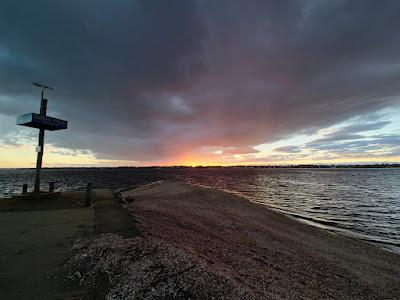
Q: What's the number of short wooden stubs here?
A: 3